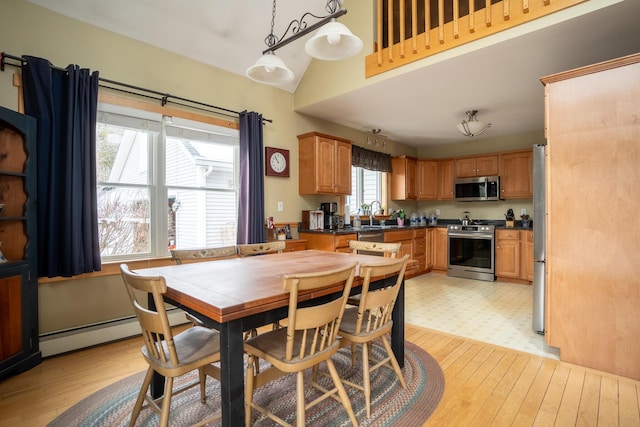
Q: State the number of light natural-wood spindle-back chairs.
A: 6